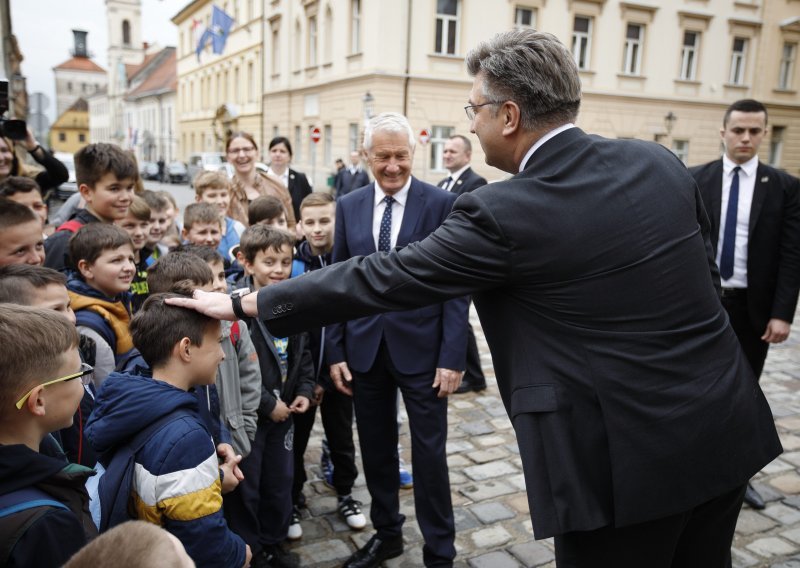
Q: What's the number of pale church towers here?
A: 1